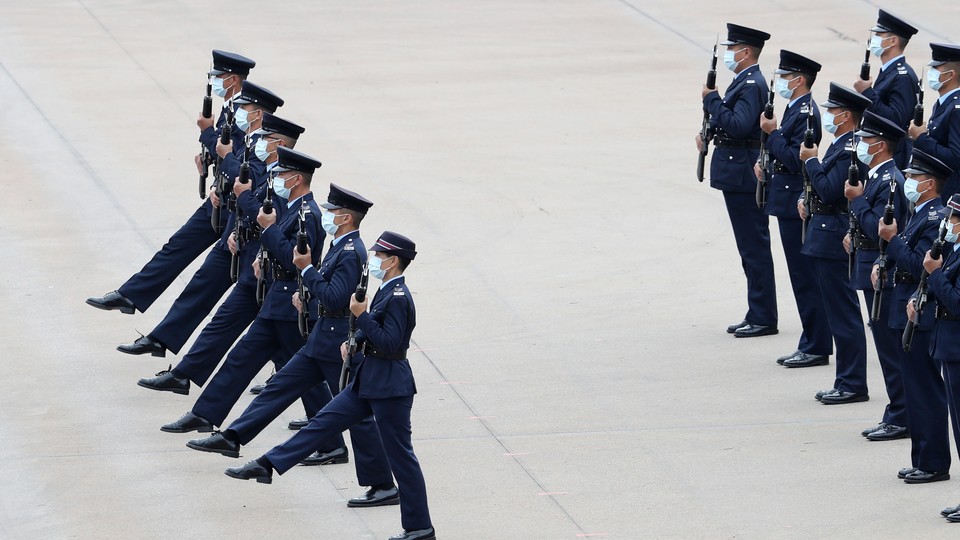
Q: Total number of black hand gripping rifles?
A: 14